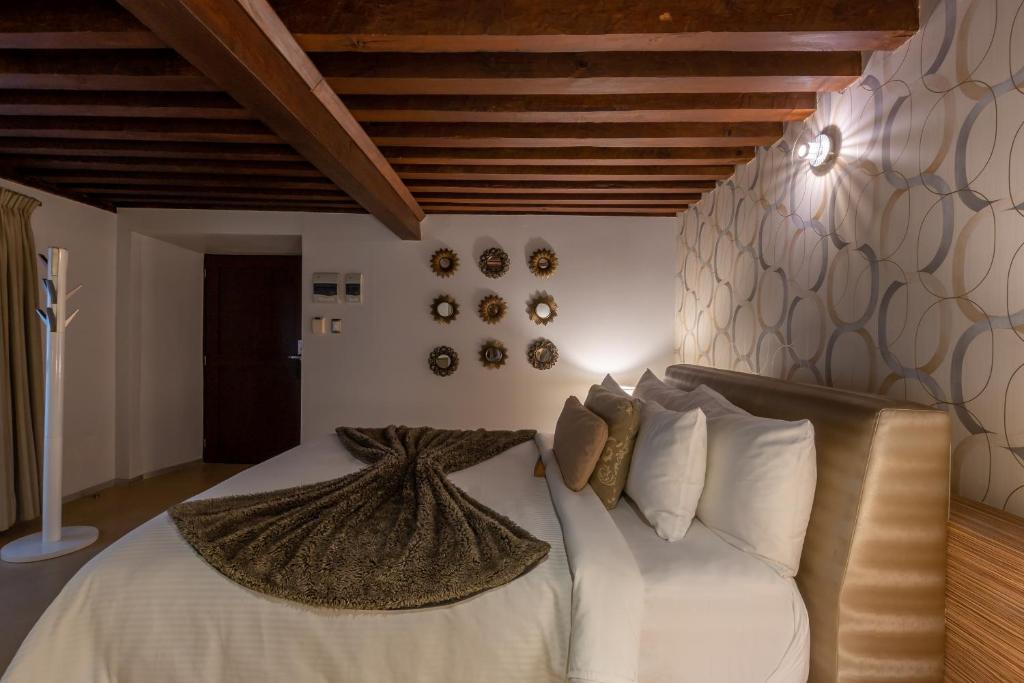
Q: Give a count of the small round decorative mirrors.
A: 9